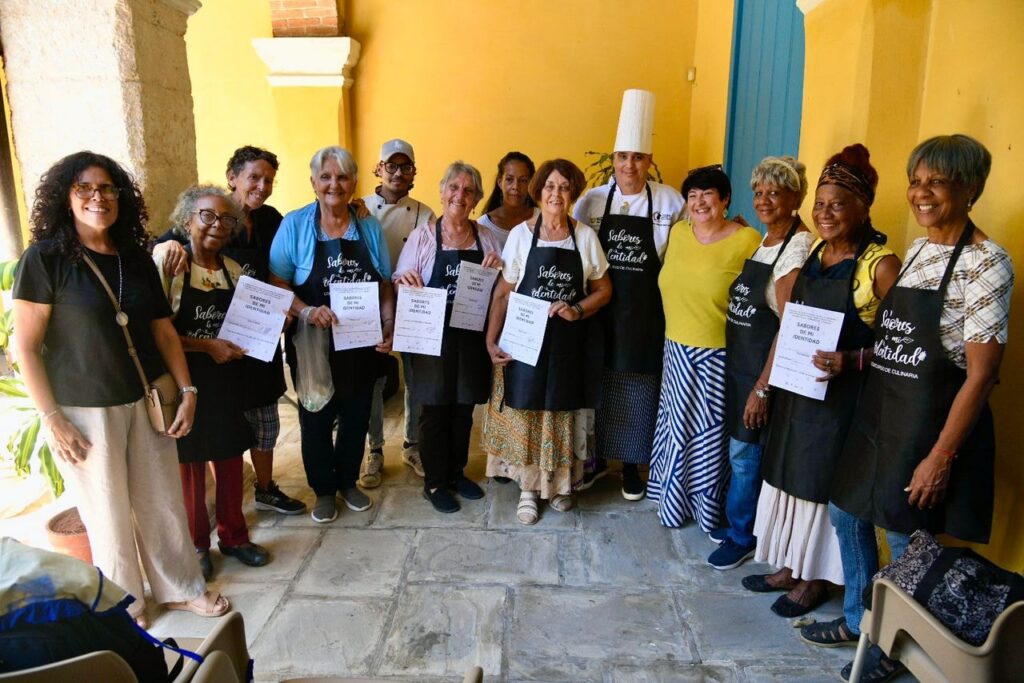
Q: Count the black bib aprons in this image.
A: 9